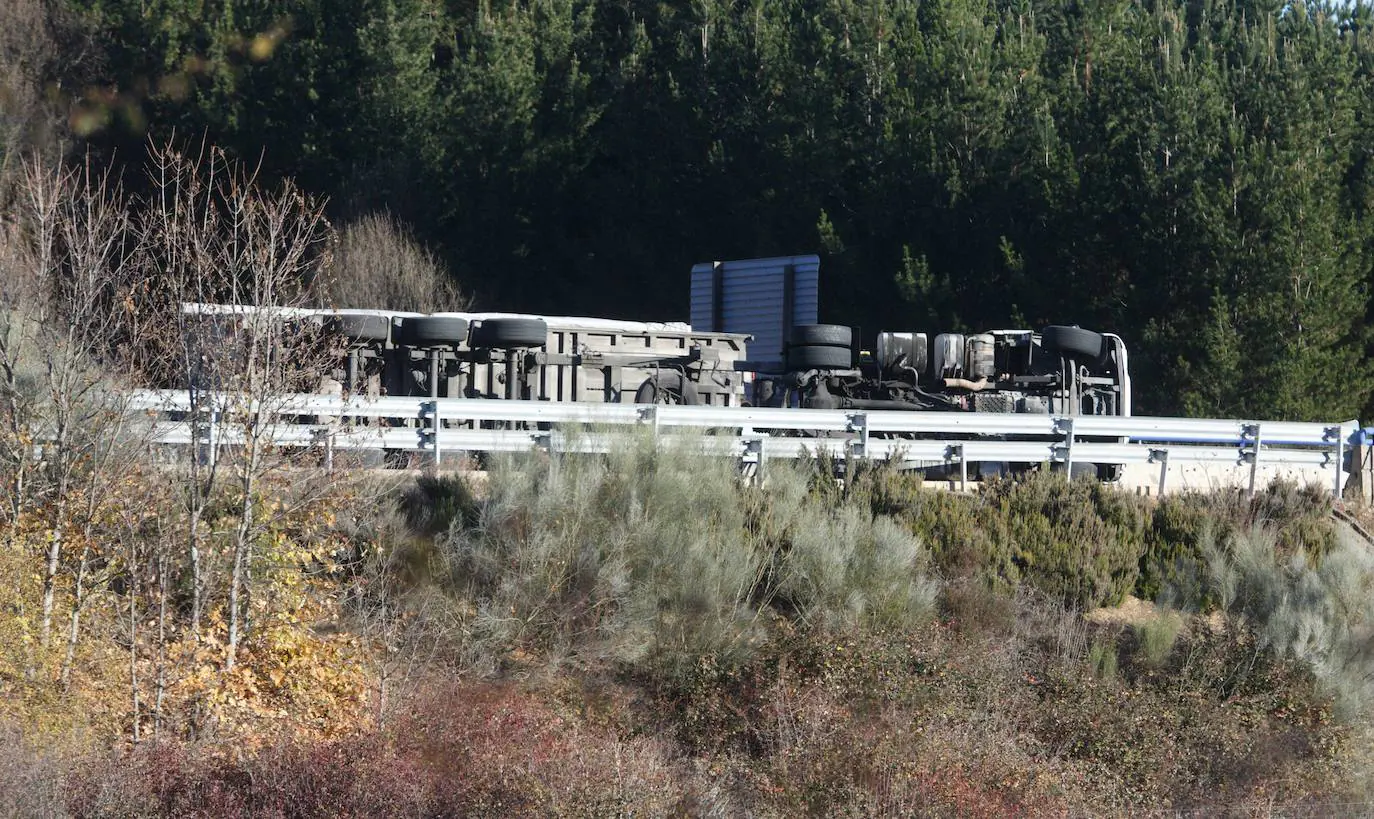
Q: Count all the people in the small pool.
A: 0